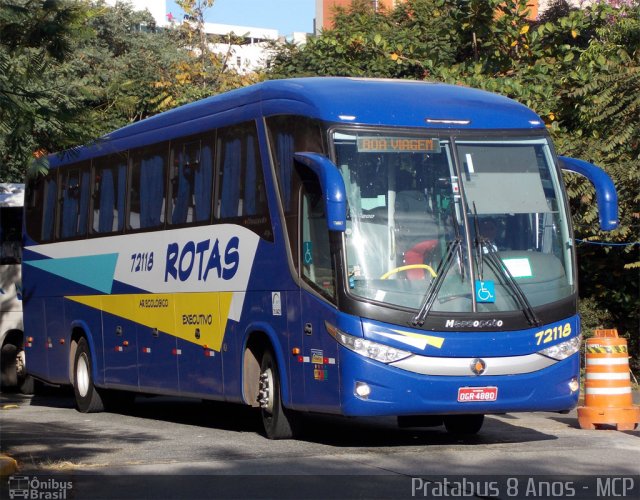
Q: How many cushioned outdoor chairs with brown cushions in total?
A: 0